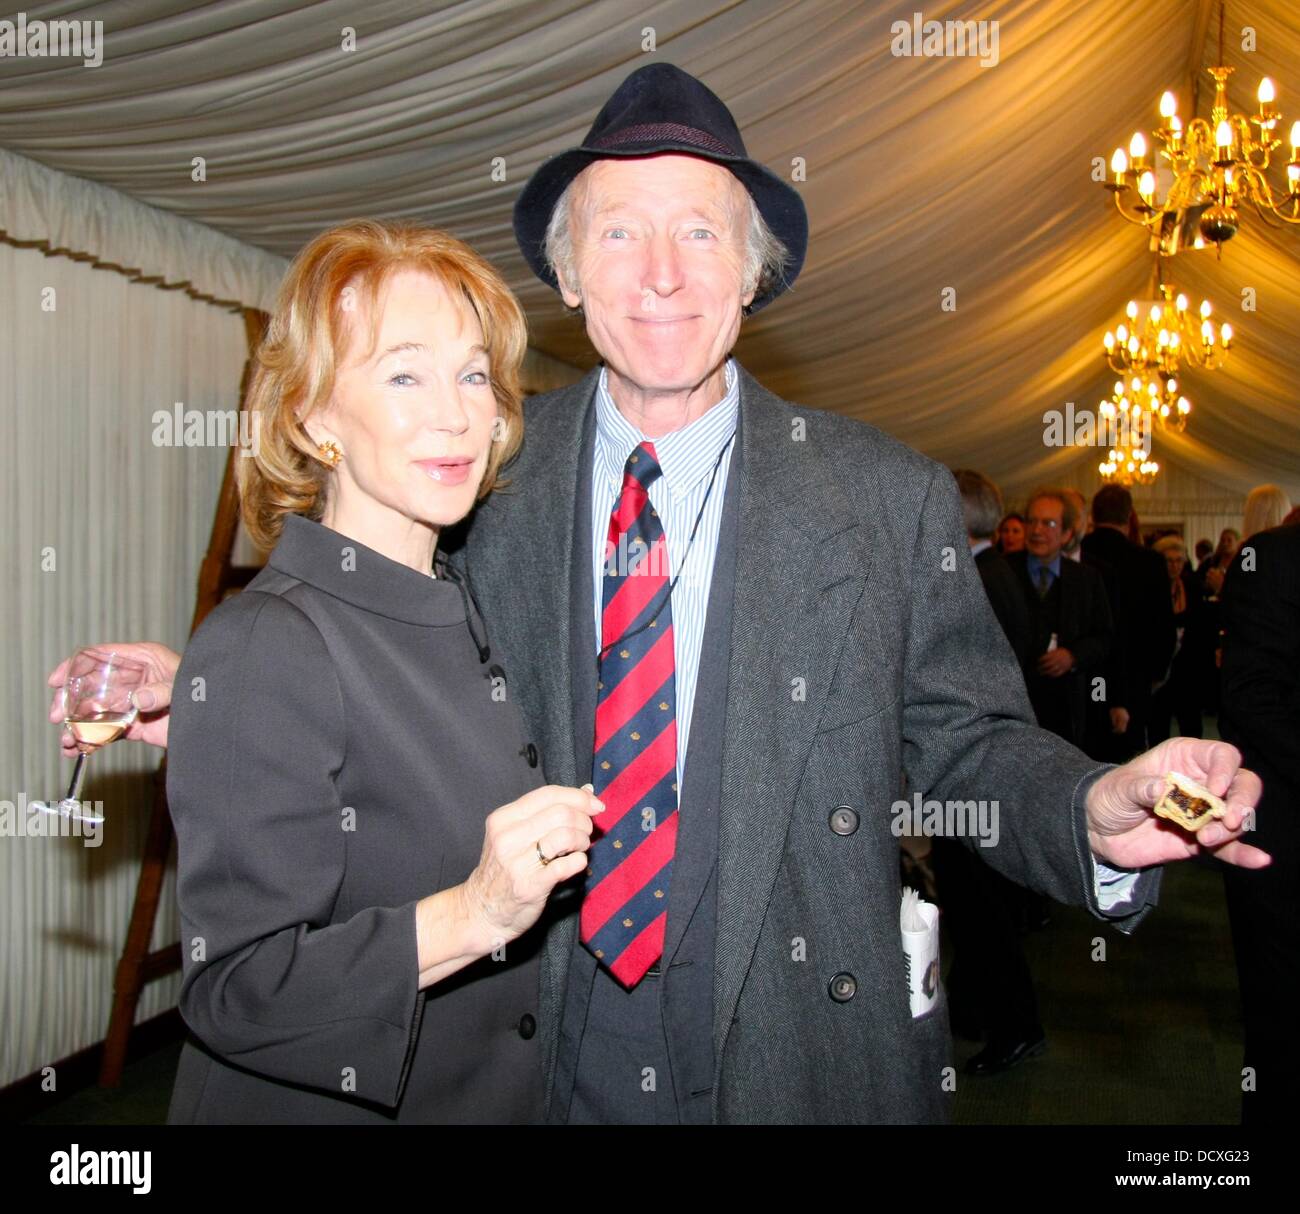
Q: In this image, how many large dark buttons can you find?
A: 5